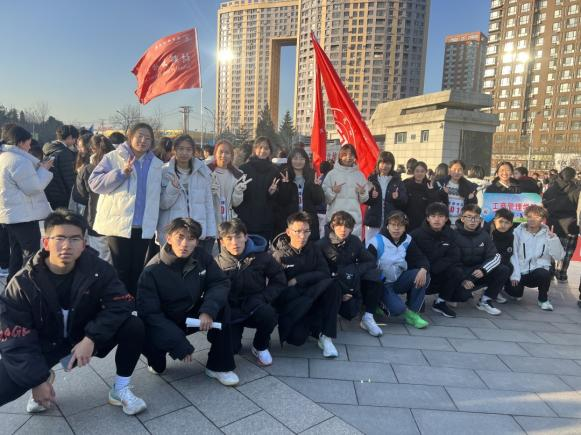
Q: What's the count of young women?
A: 10